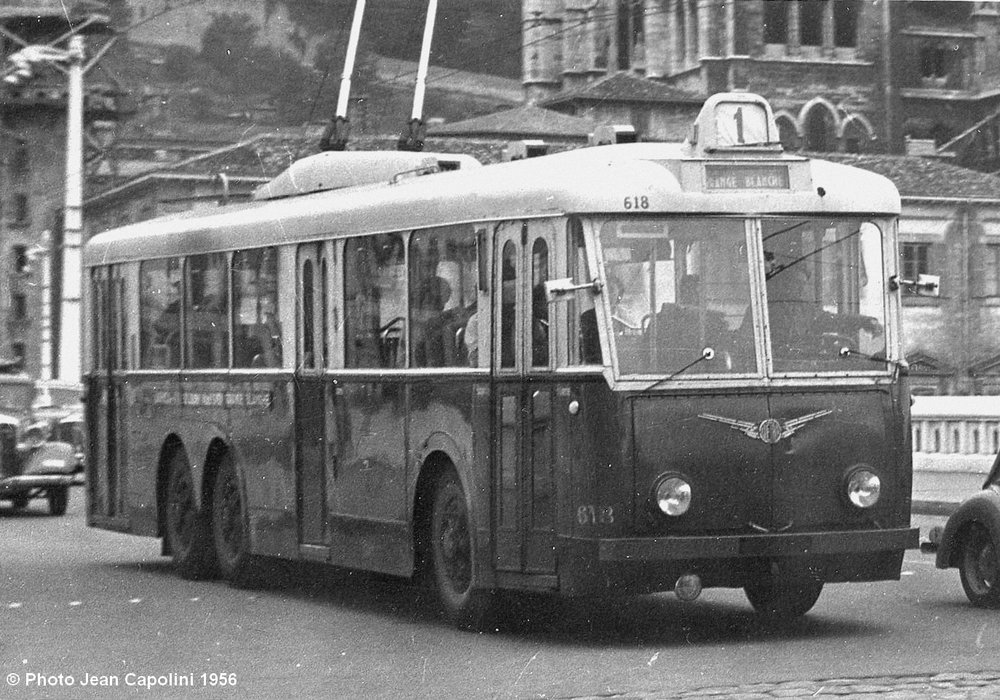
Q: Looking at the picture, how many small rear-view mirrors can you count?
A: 2